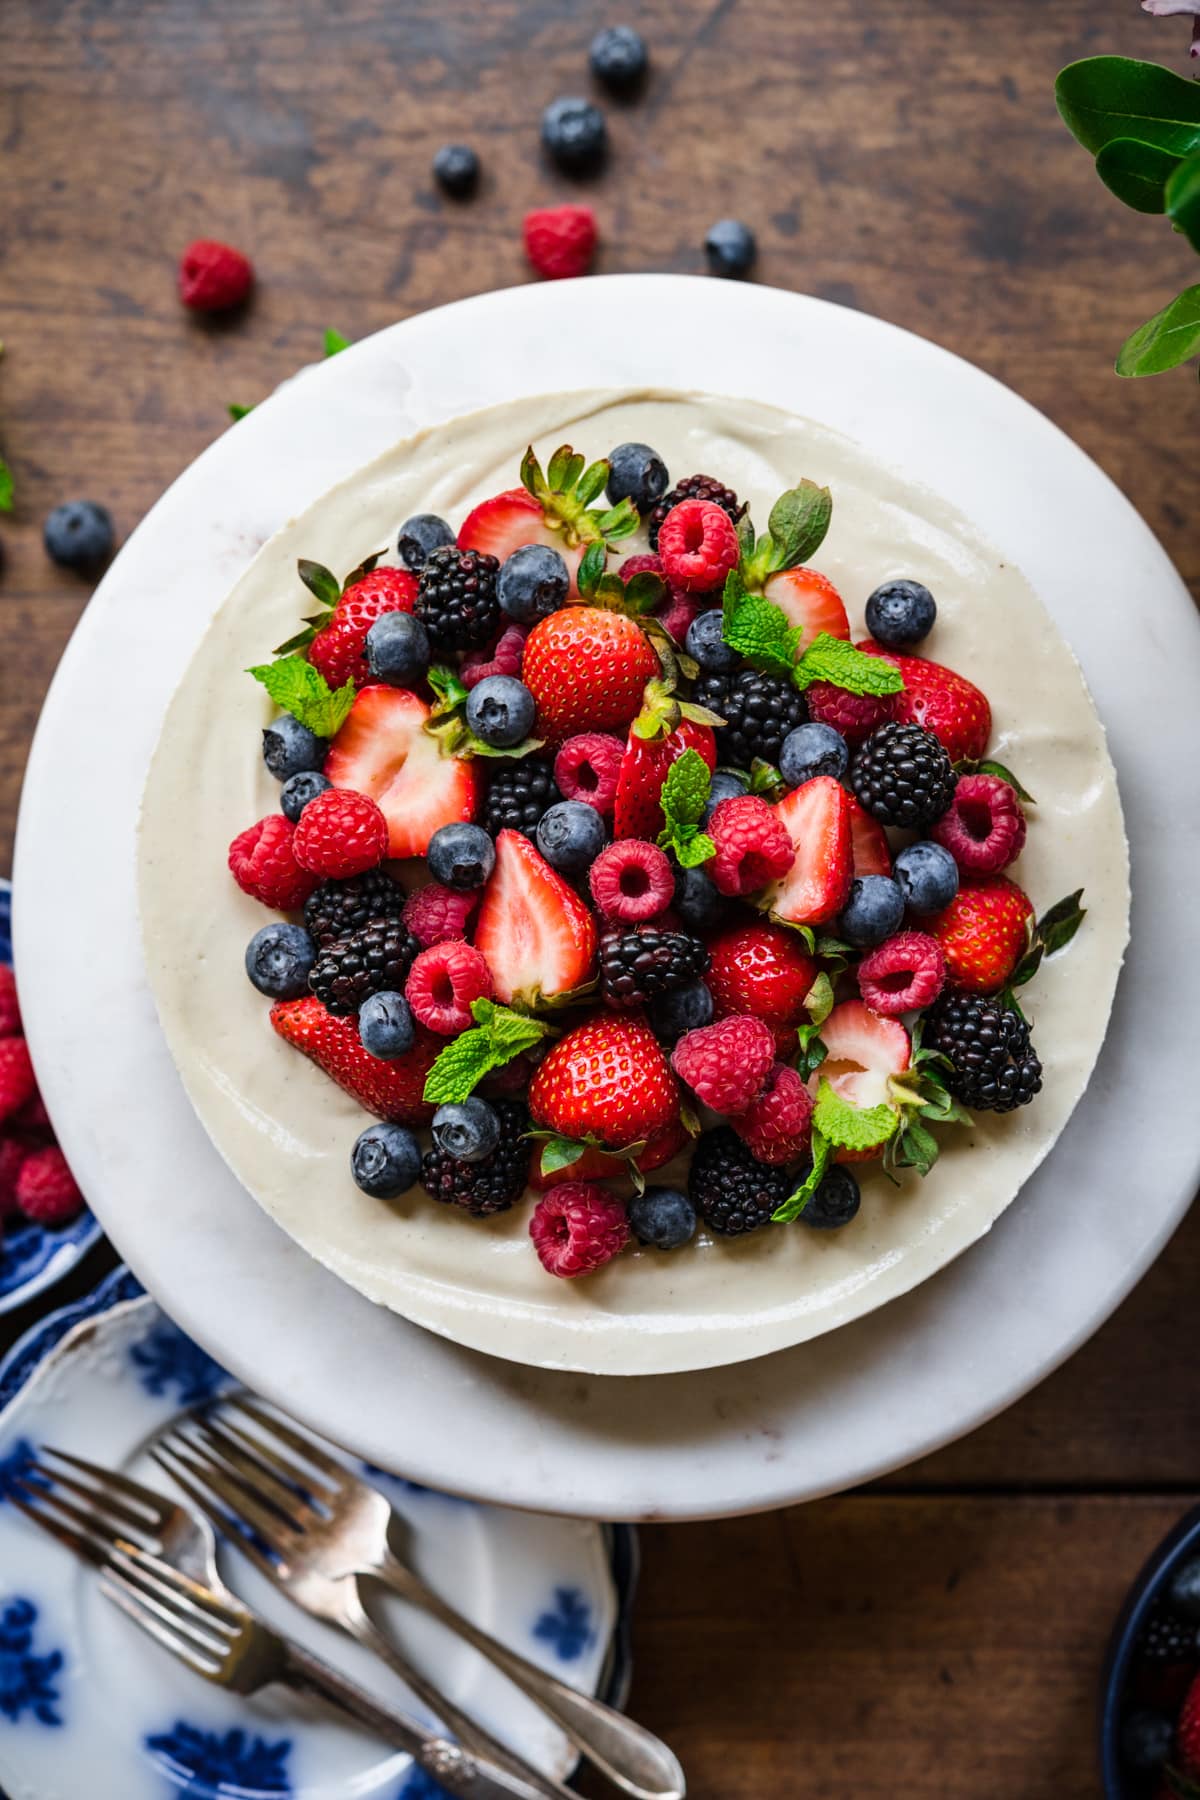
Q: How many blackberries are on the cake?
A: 11